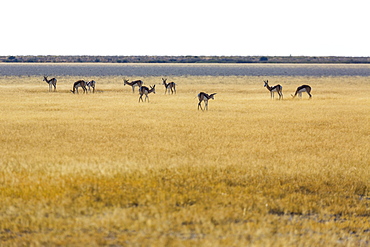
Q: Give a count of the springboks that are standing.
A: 9